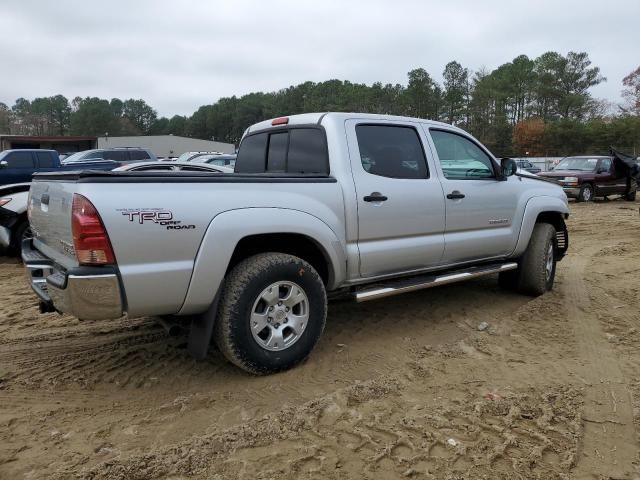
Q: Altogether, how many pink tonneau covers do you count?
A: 0